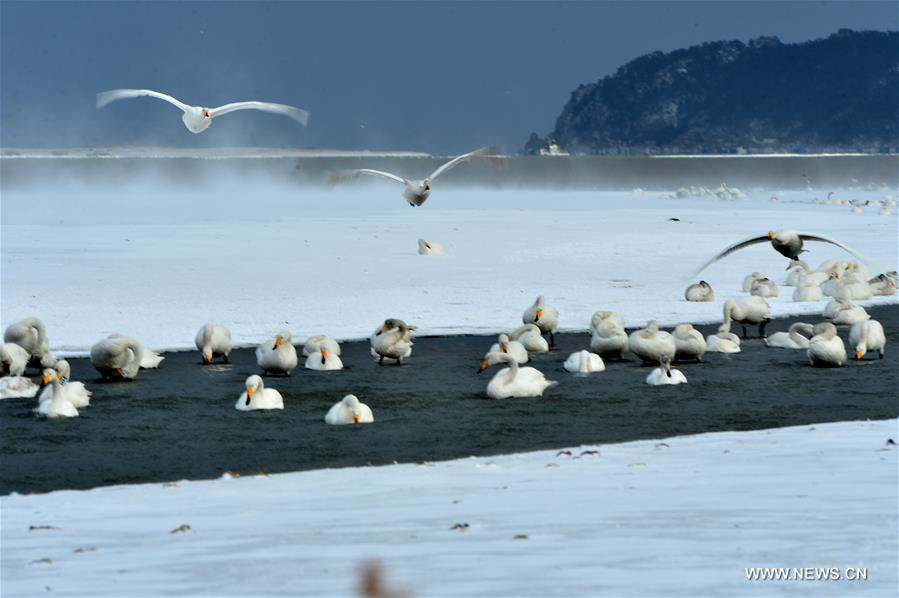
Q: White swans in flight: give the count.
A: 3